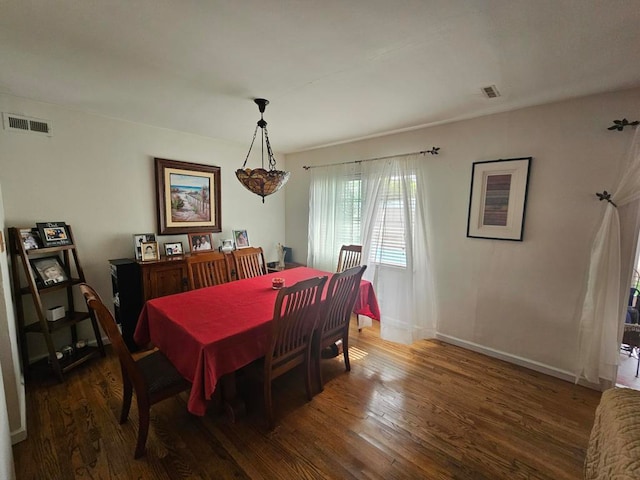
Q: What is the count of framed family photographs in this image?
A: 9